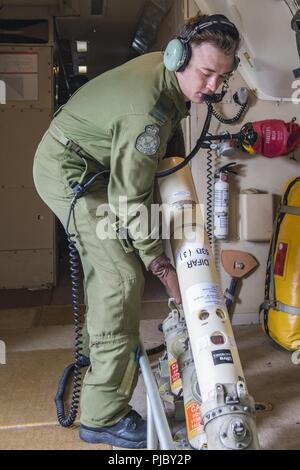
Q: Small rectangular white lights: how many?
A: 2